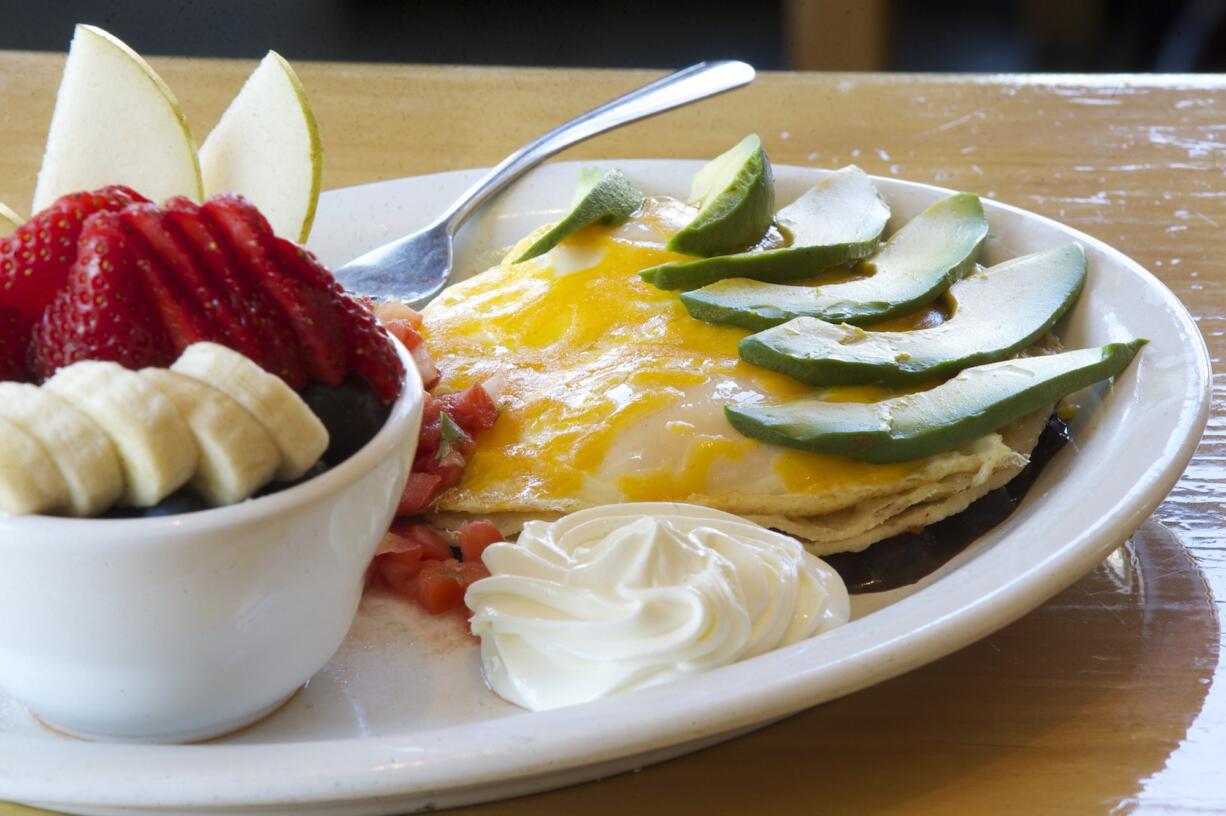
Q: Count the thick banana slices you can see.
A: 5